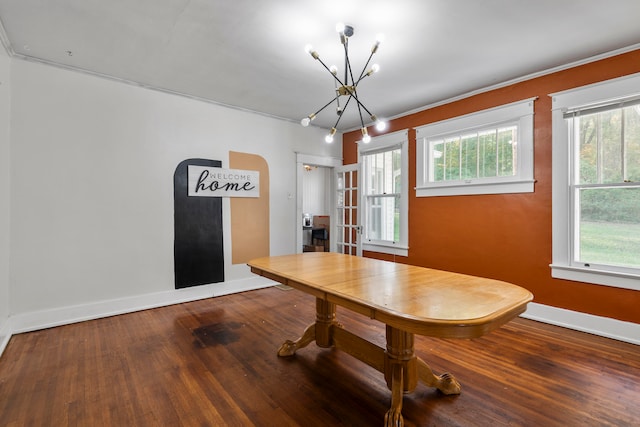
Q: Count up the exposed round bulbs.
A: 9